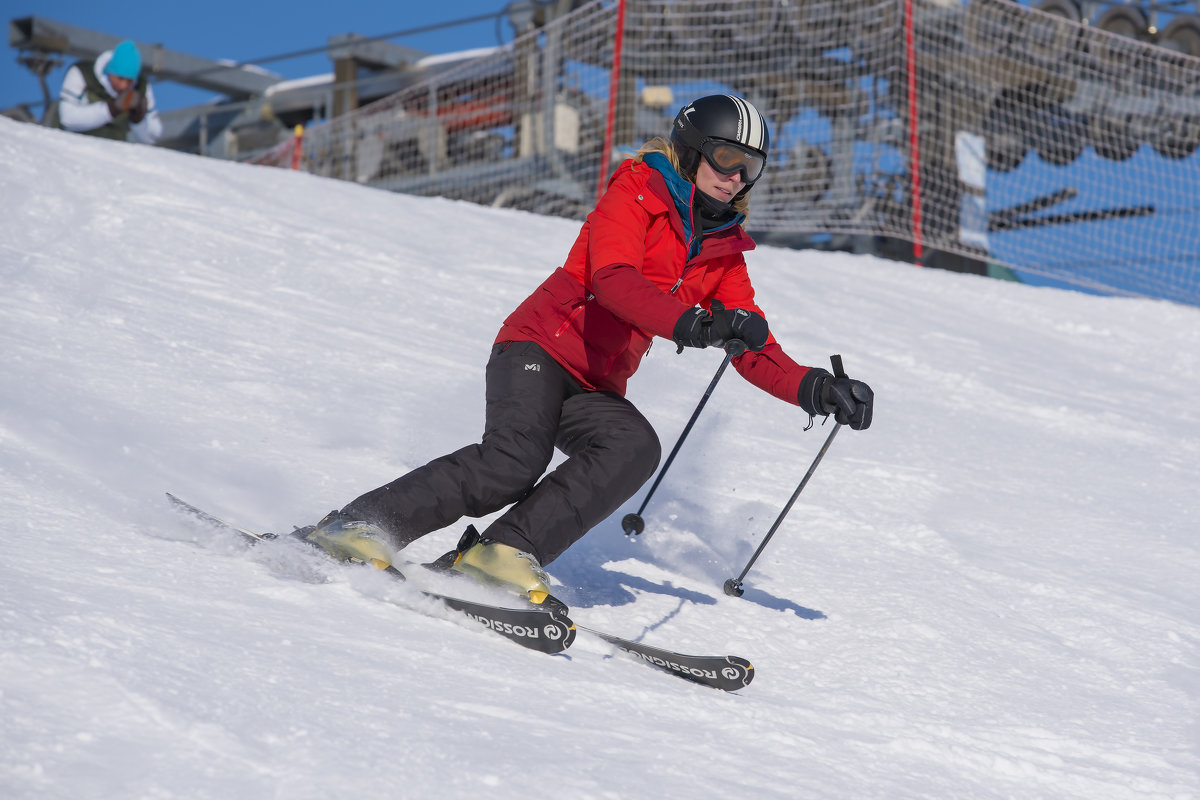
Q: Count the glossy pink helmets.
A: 0